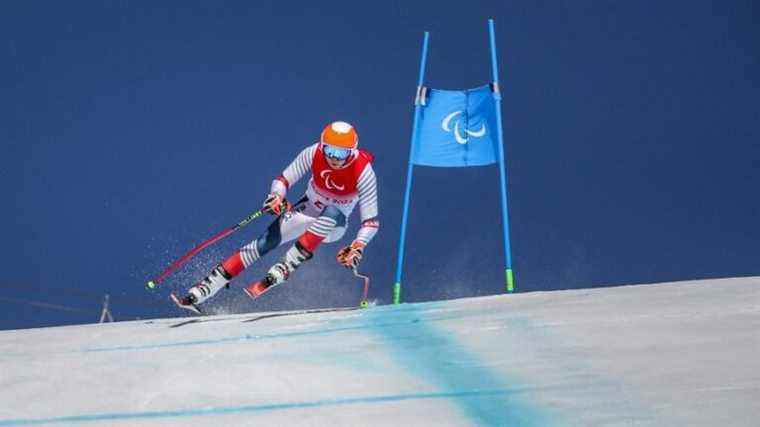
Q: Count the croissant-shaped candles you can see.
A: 0